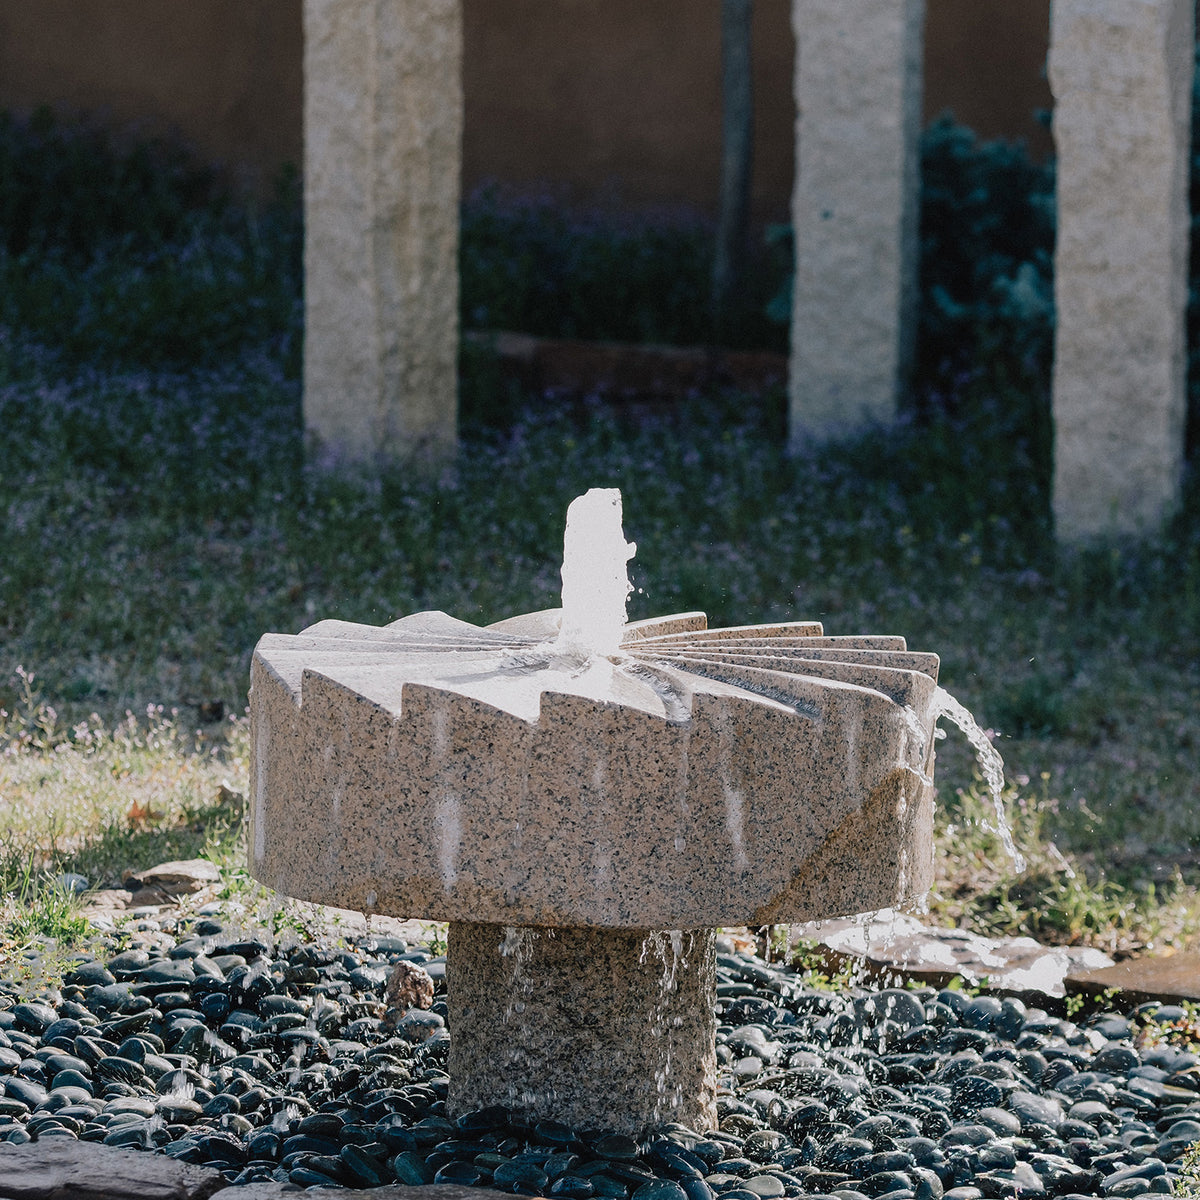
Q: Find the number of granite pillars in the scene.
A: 3